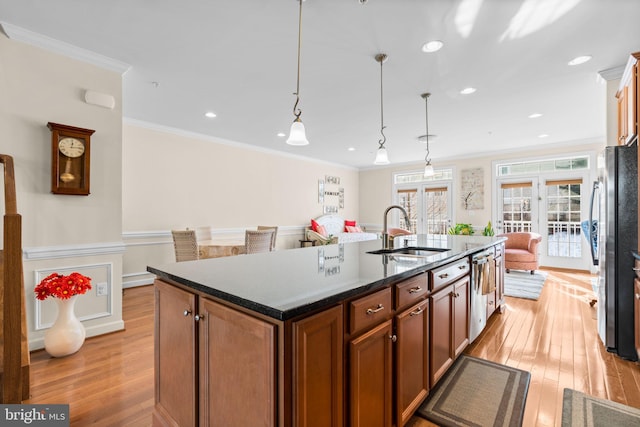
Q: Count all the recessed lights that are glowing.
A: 8